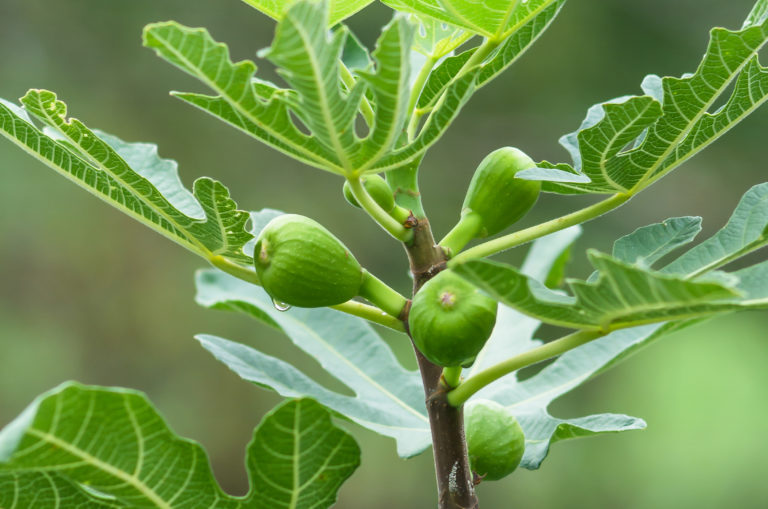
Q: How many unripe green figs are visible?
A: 5